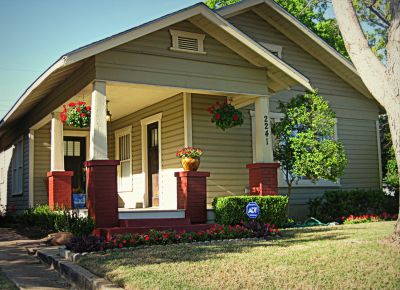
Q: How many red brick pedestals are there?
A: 4